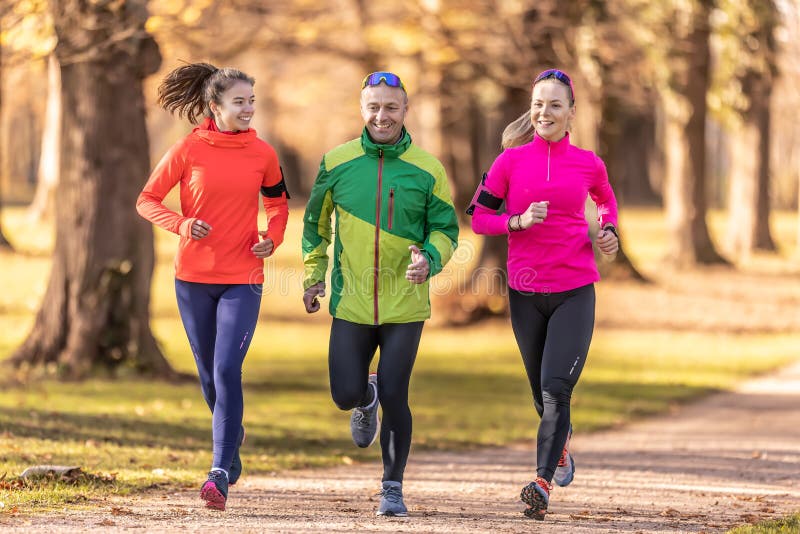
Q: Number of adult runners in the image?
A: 3